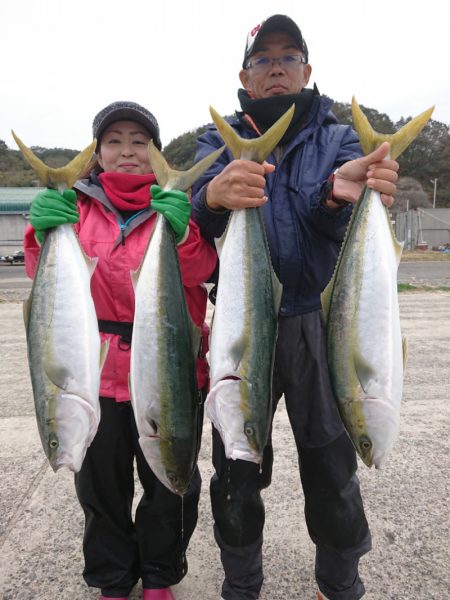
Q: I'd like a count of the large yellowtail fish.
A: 4